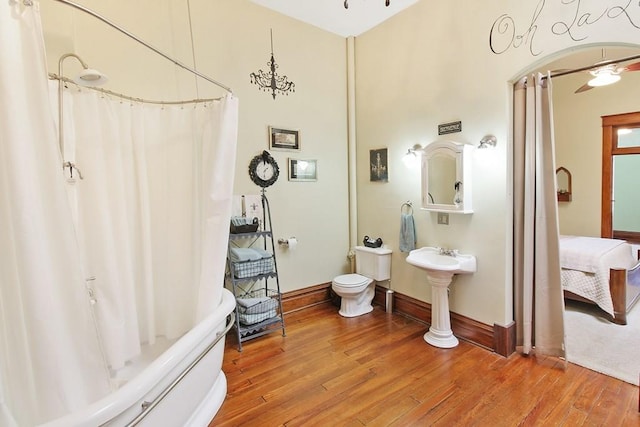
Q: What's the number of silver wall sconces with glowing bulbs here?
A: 2